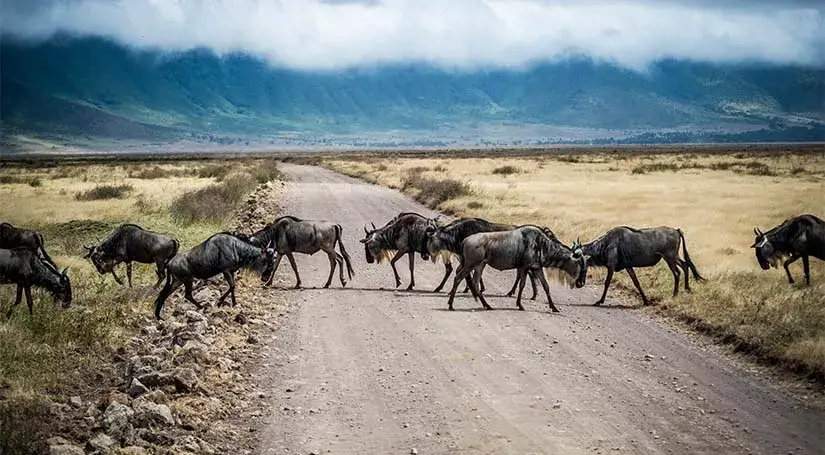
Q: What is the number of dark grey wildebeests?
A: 10